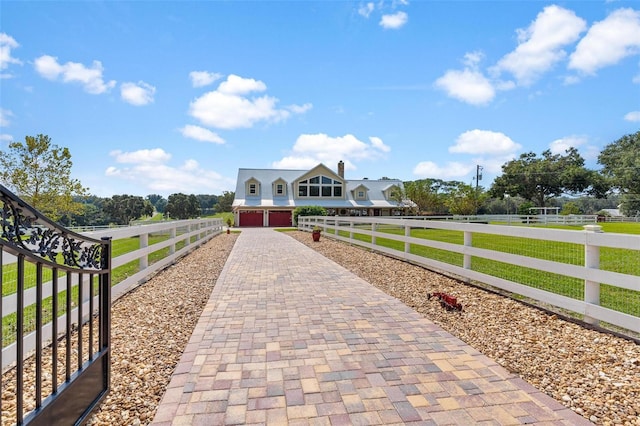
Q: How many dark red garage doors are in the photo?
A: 2